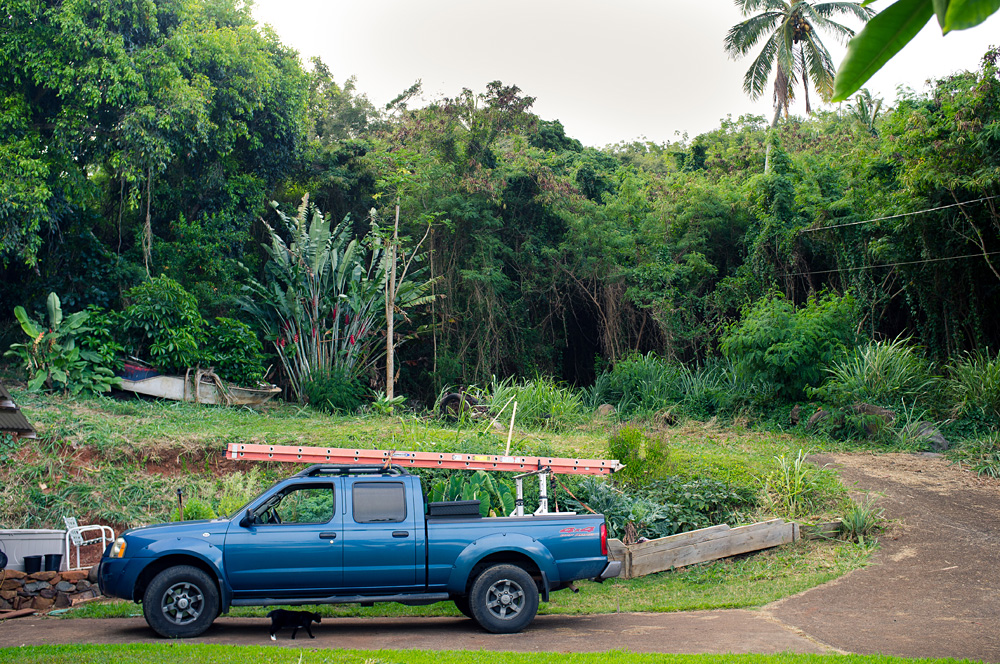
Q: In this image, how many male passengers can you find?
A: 0